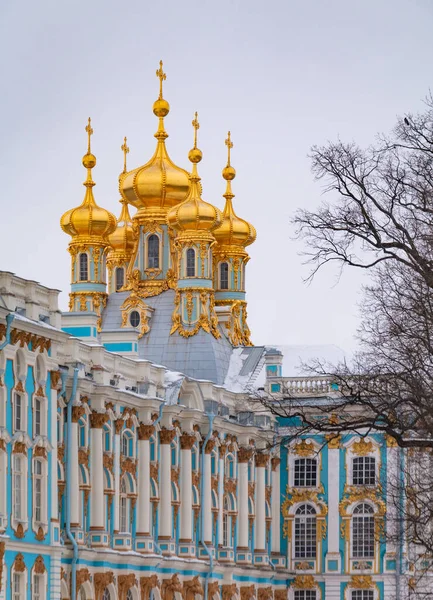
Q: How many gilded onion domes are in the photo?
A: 5